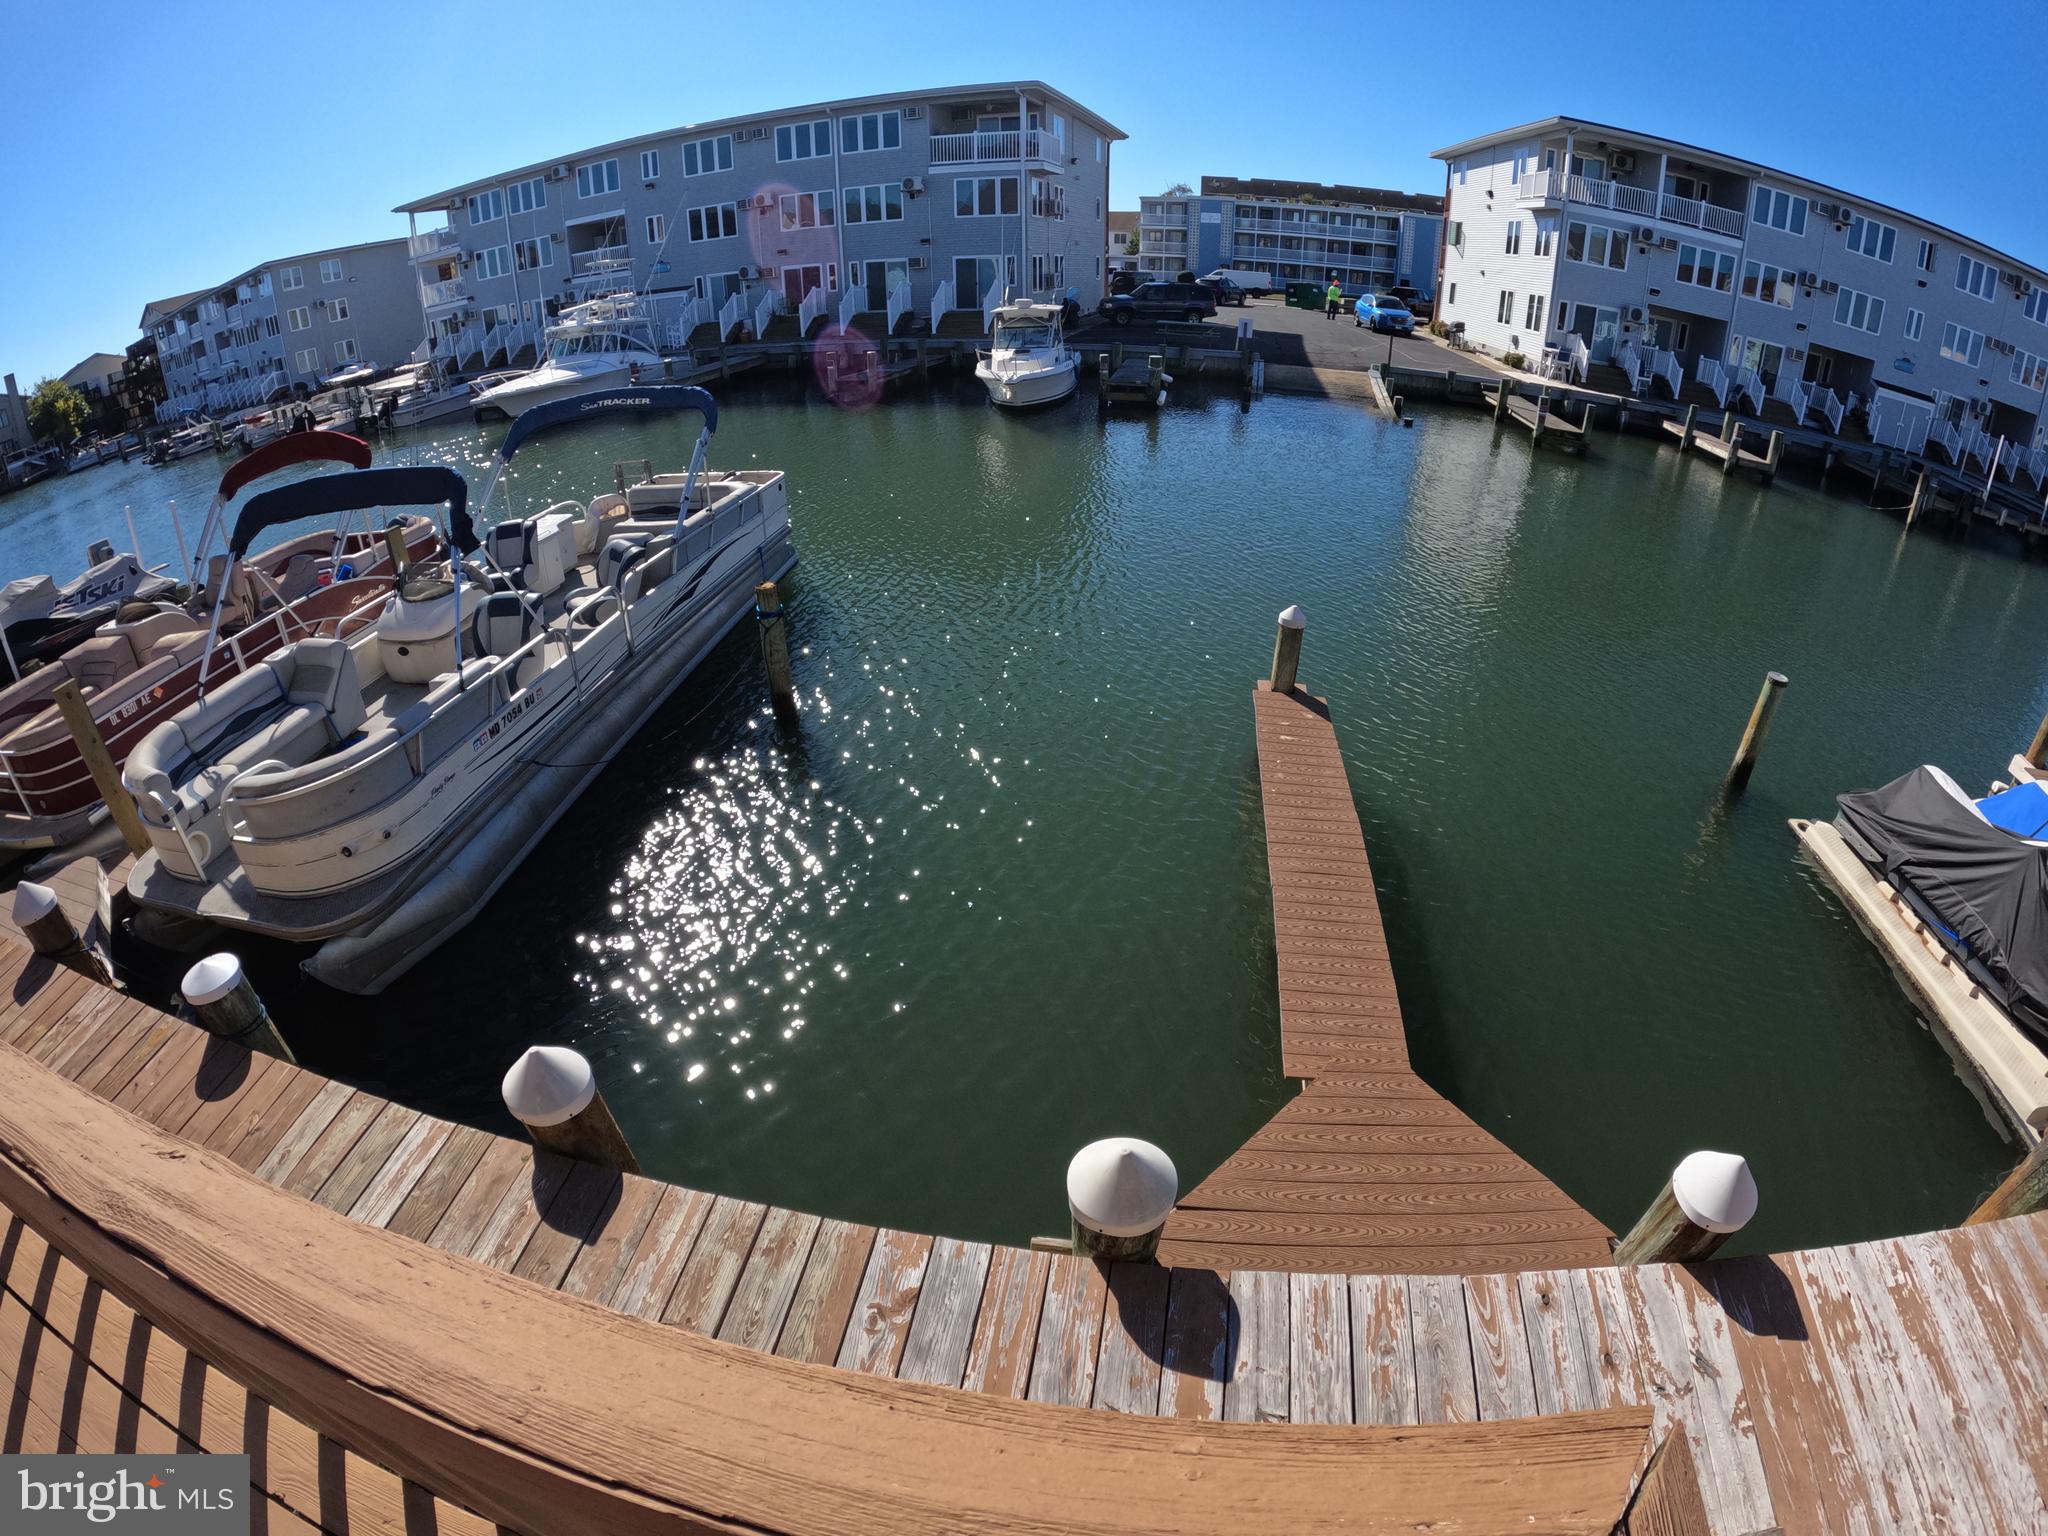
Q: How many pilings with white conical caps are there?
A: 6